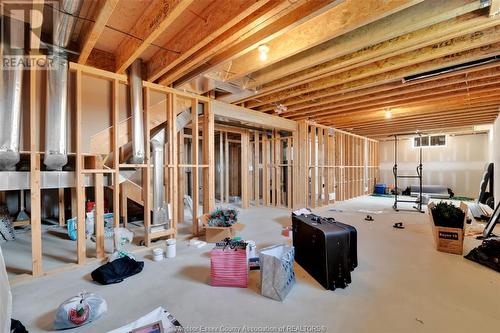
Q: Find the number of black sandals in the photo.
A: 2